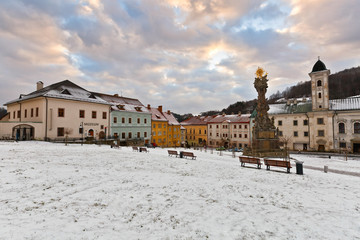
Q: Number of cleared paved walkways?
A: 1